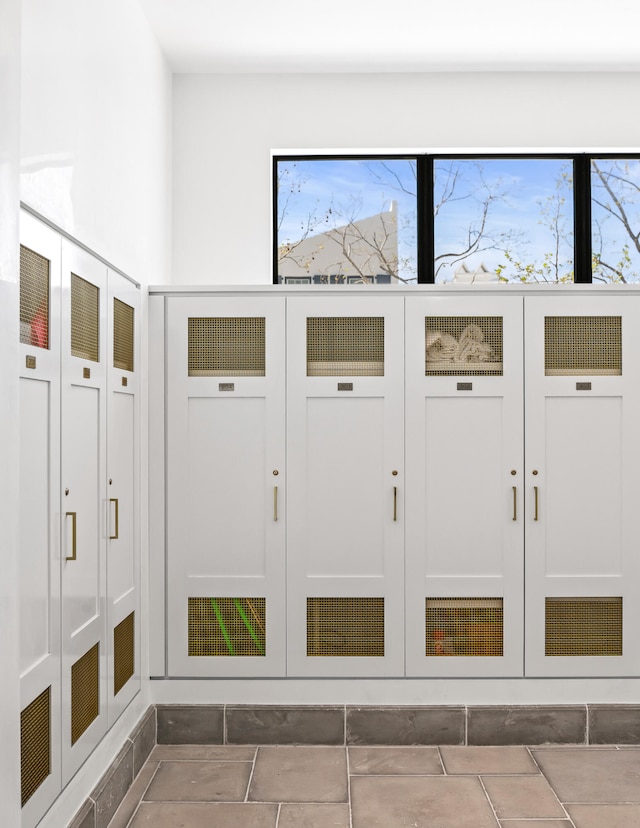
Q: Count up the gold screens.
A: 14